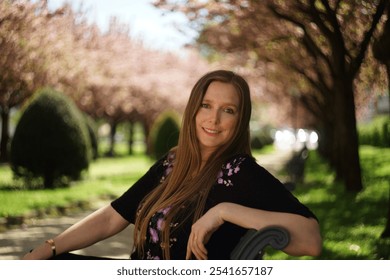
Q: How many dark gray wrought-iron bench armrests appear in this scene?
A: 1